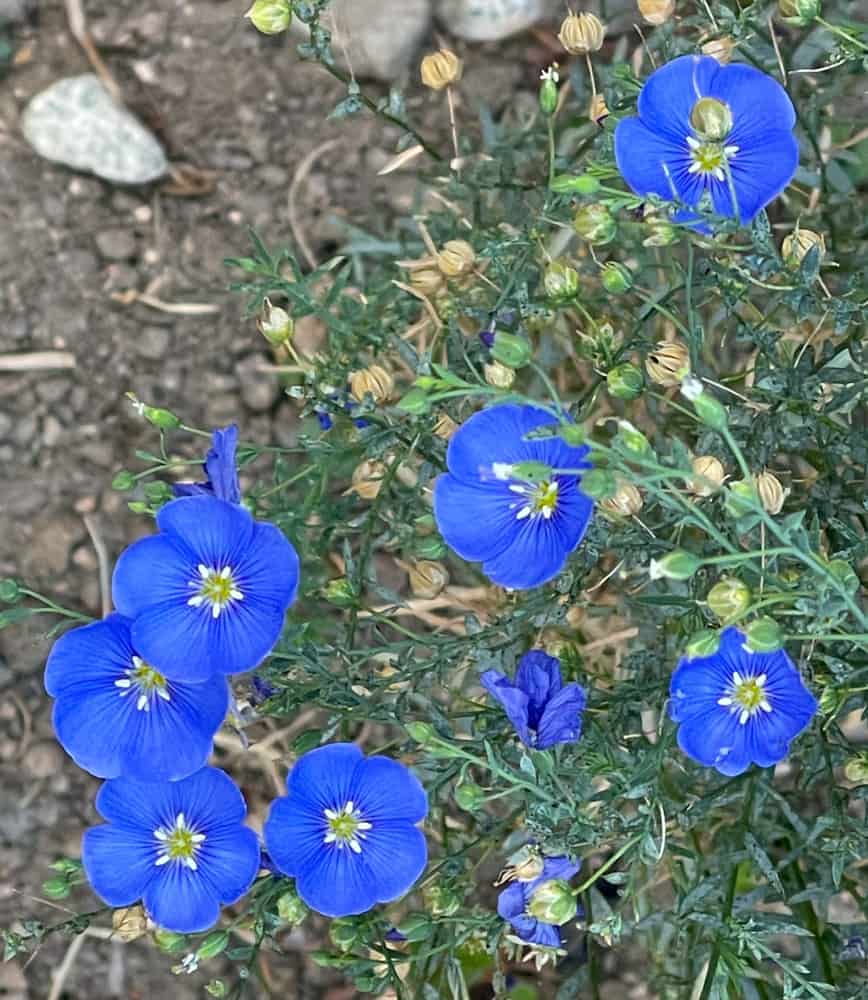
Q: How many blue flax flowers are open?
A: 7